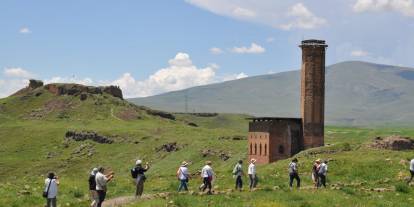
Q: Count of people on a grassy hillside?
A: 12